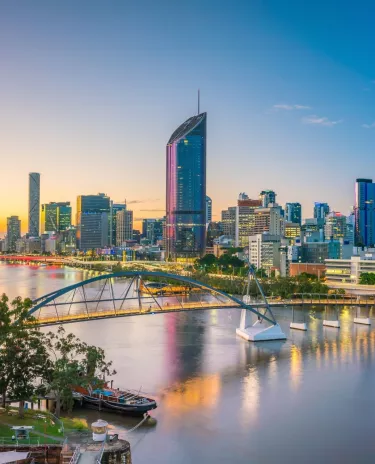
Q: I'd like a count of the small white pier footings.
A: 3